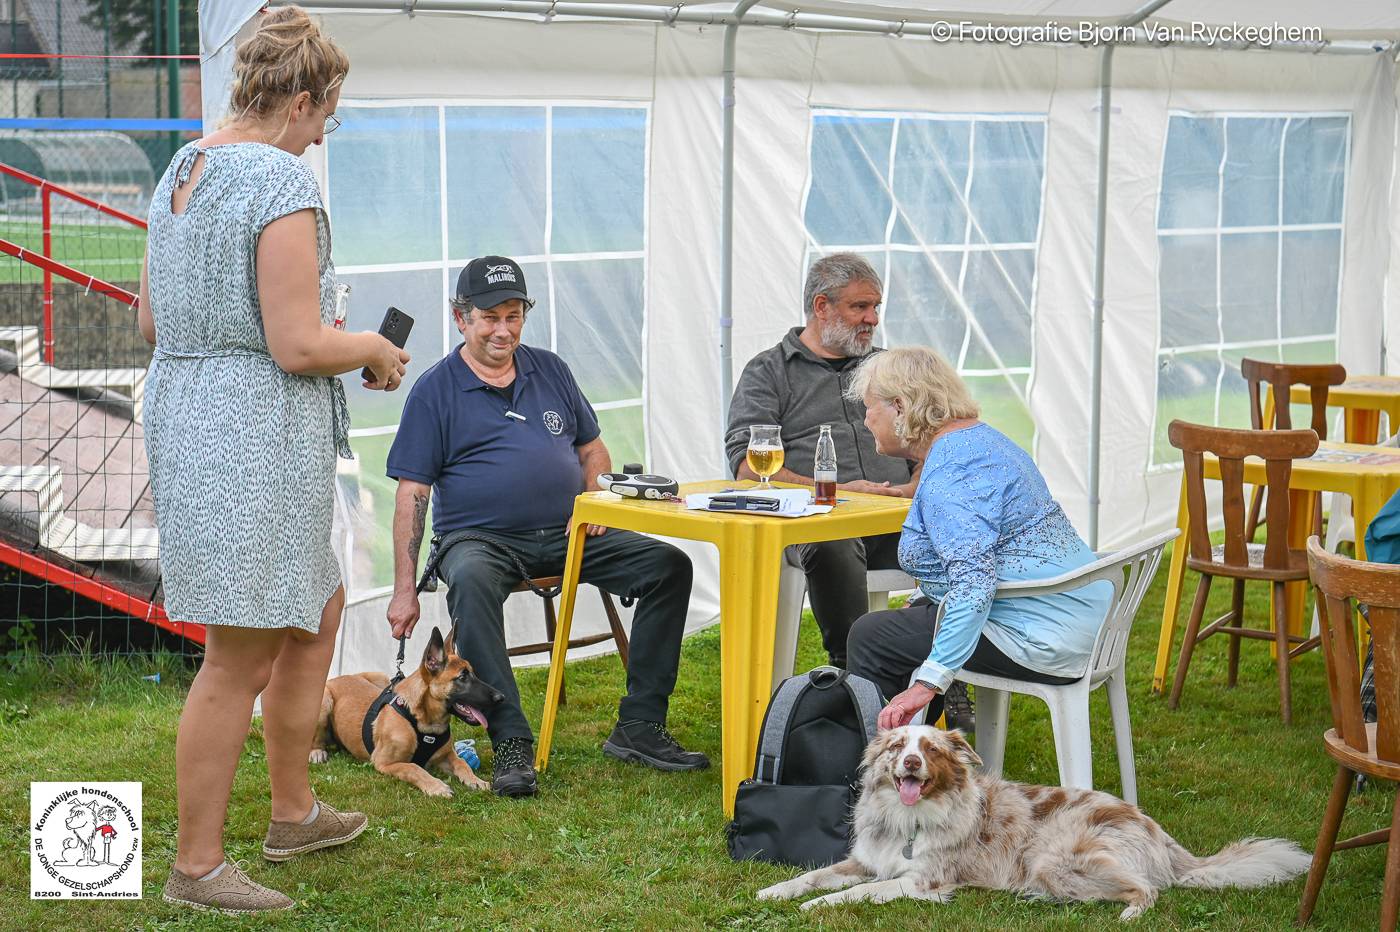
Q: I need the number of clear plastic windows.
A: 3